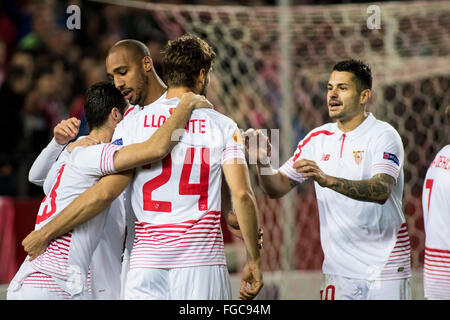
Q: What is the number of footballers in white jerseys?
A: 5